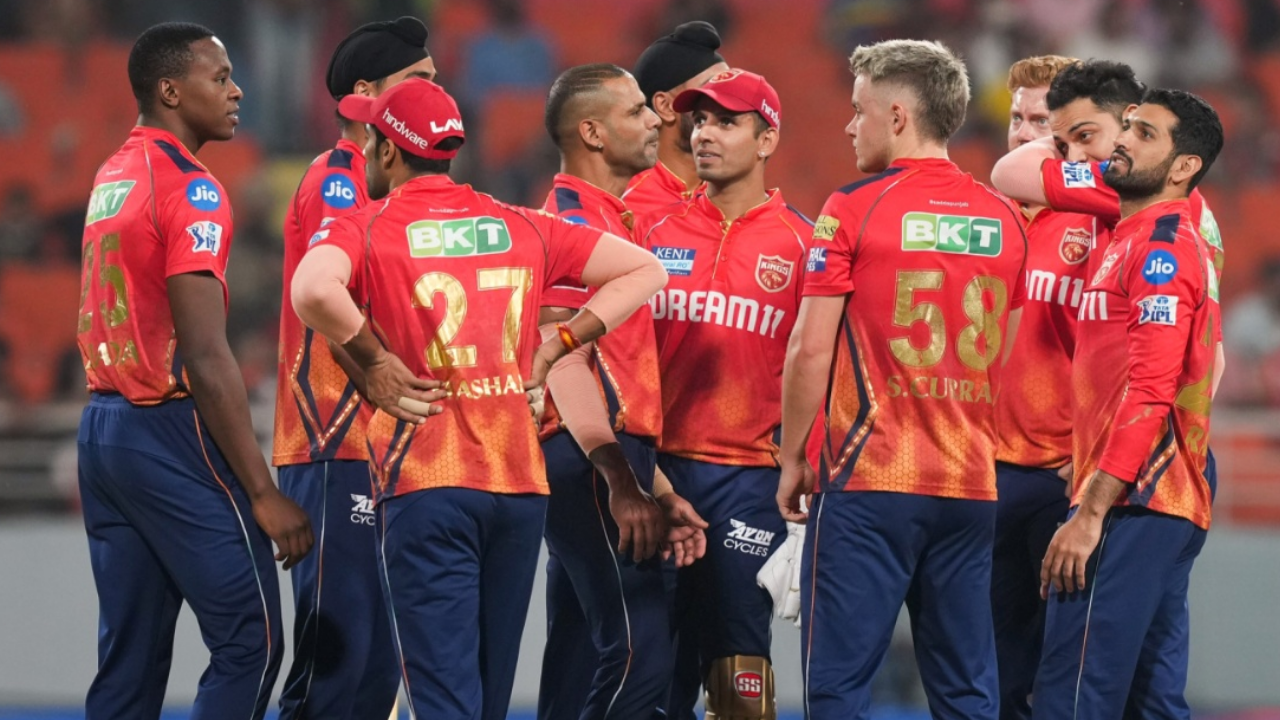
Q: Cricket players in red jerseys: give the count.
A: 10